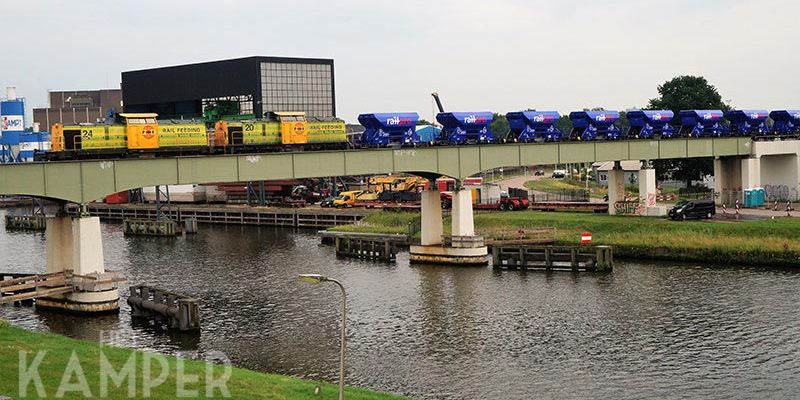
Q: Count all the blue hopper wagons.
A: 8